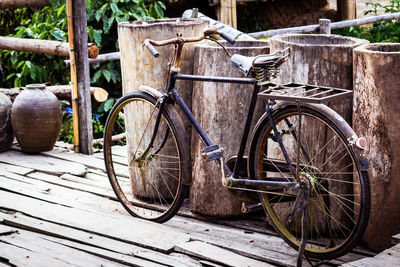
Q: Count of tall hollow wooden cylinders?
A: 4